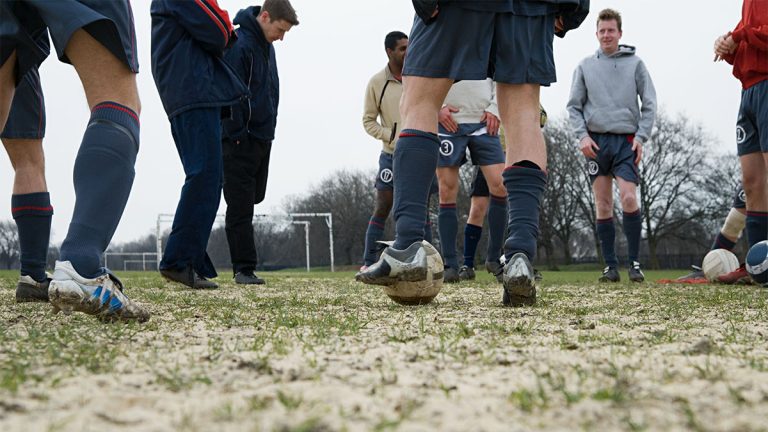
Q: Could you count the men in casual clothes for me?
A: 2